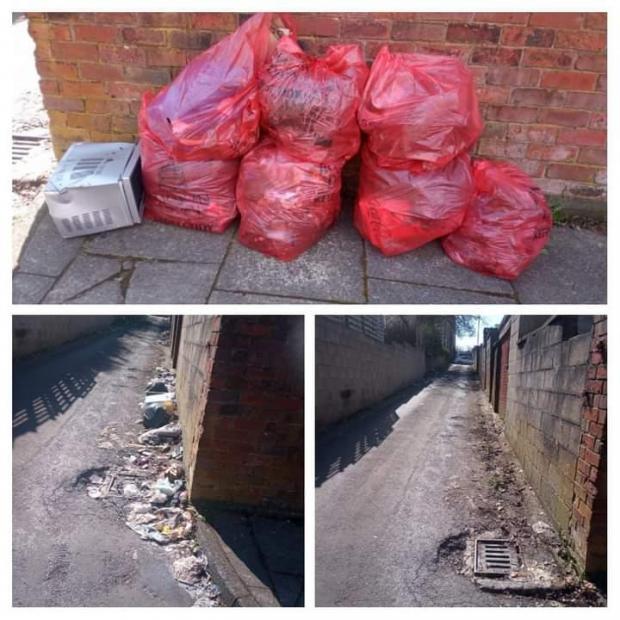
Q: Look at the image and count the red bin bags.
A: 7